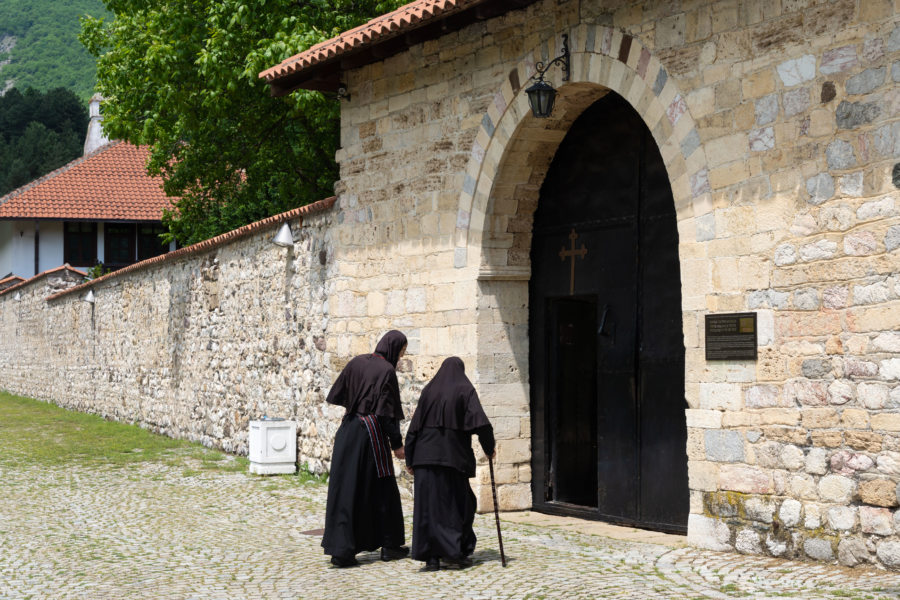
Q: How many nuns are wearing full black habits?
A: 2